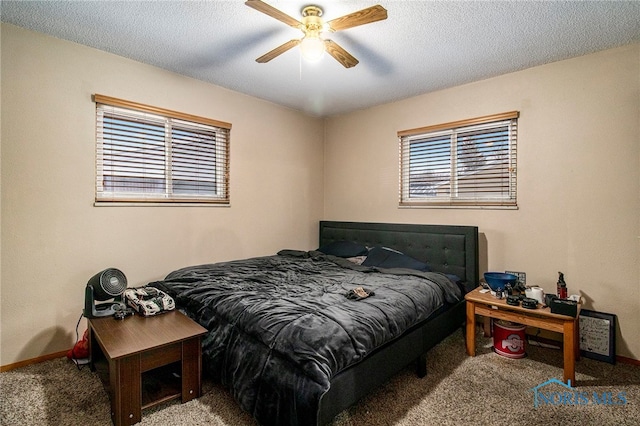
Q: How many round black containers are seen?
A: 2